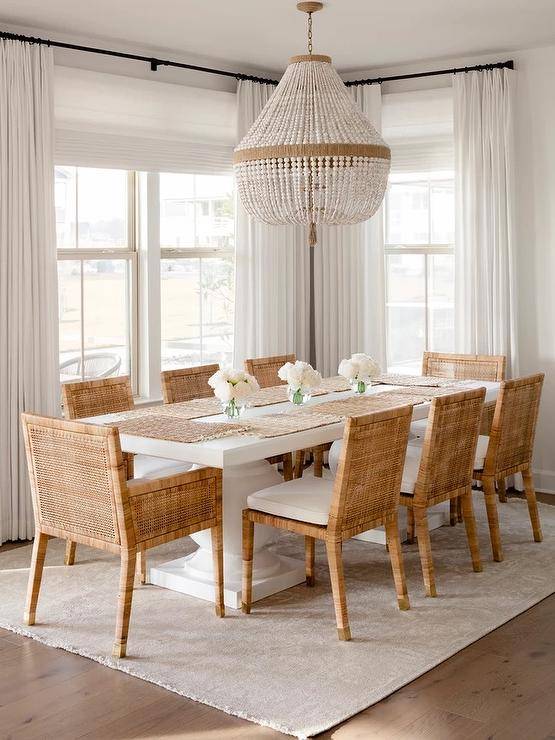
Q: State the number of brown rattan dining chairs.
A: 8